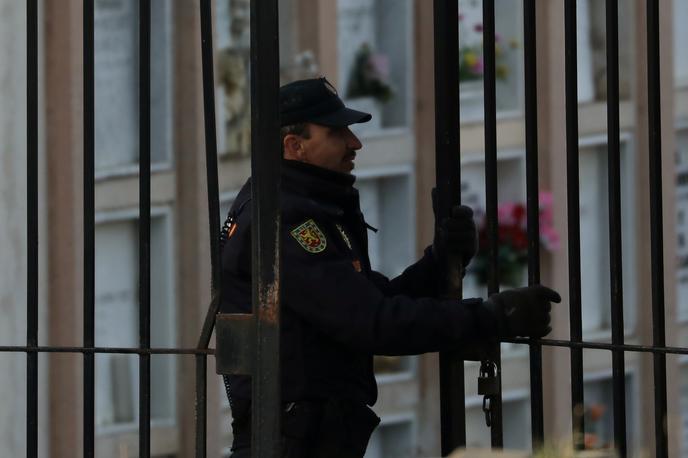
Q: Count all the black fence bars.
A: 11